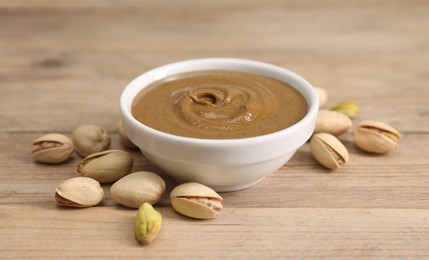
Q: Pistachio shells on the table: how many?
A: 11